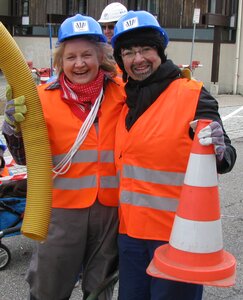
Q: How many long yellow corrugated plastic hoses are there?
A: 1